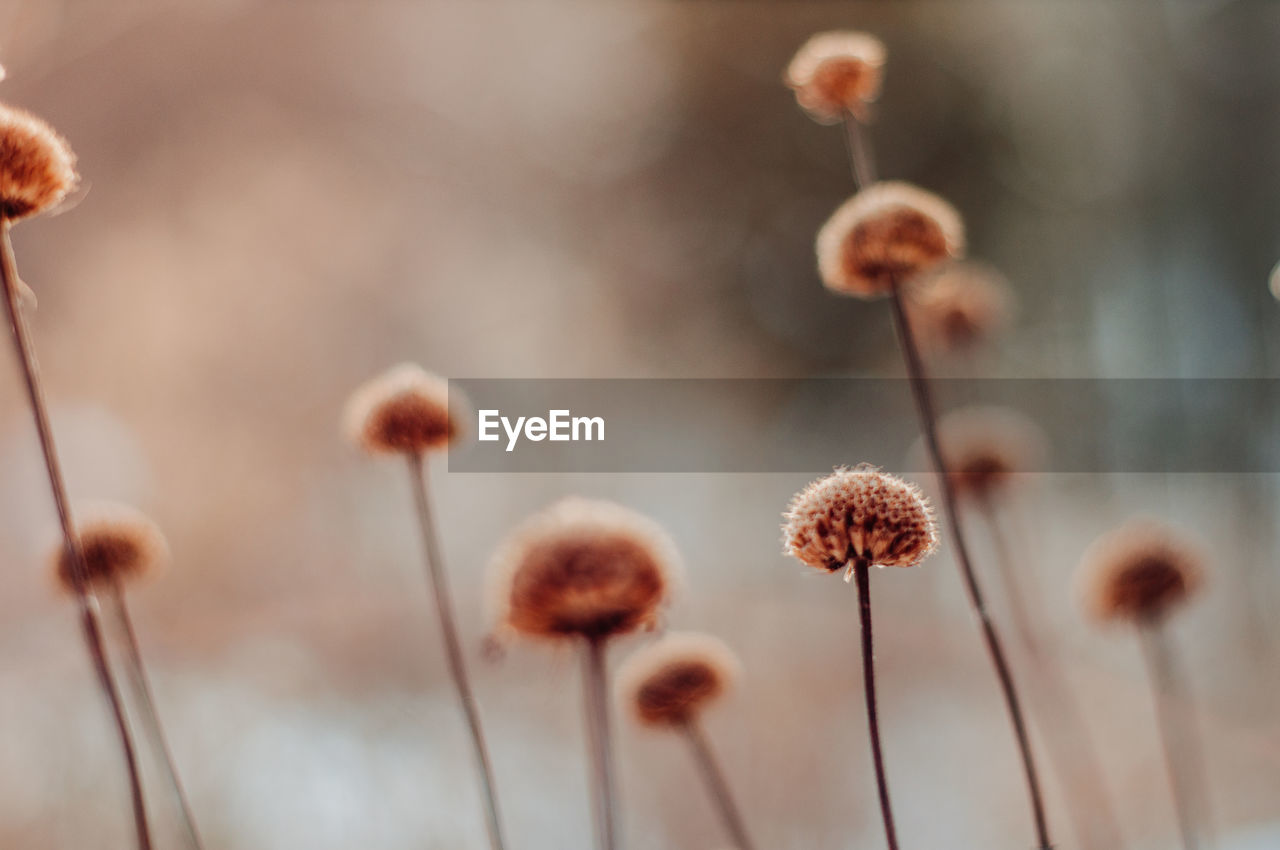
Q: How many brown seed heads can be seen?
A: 11